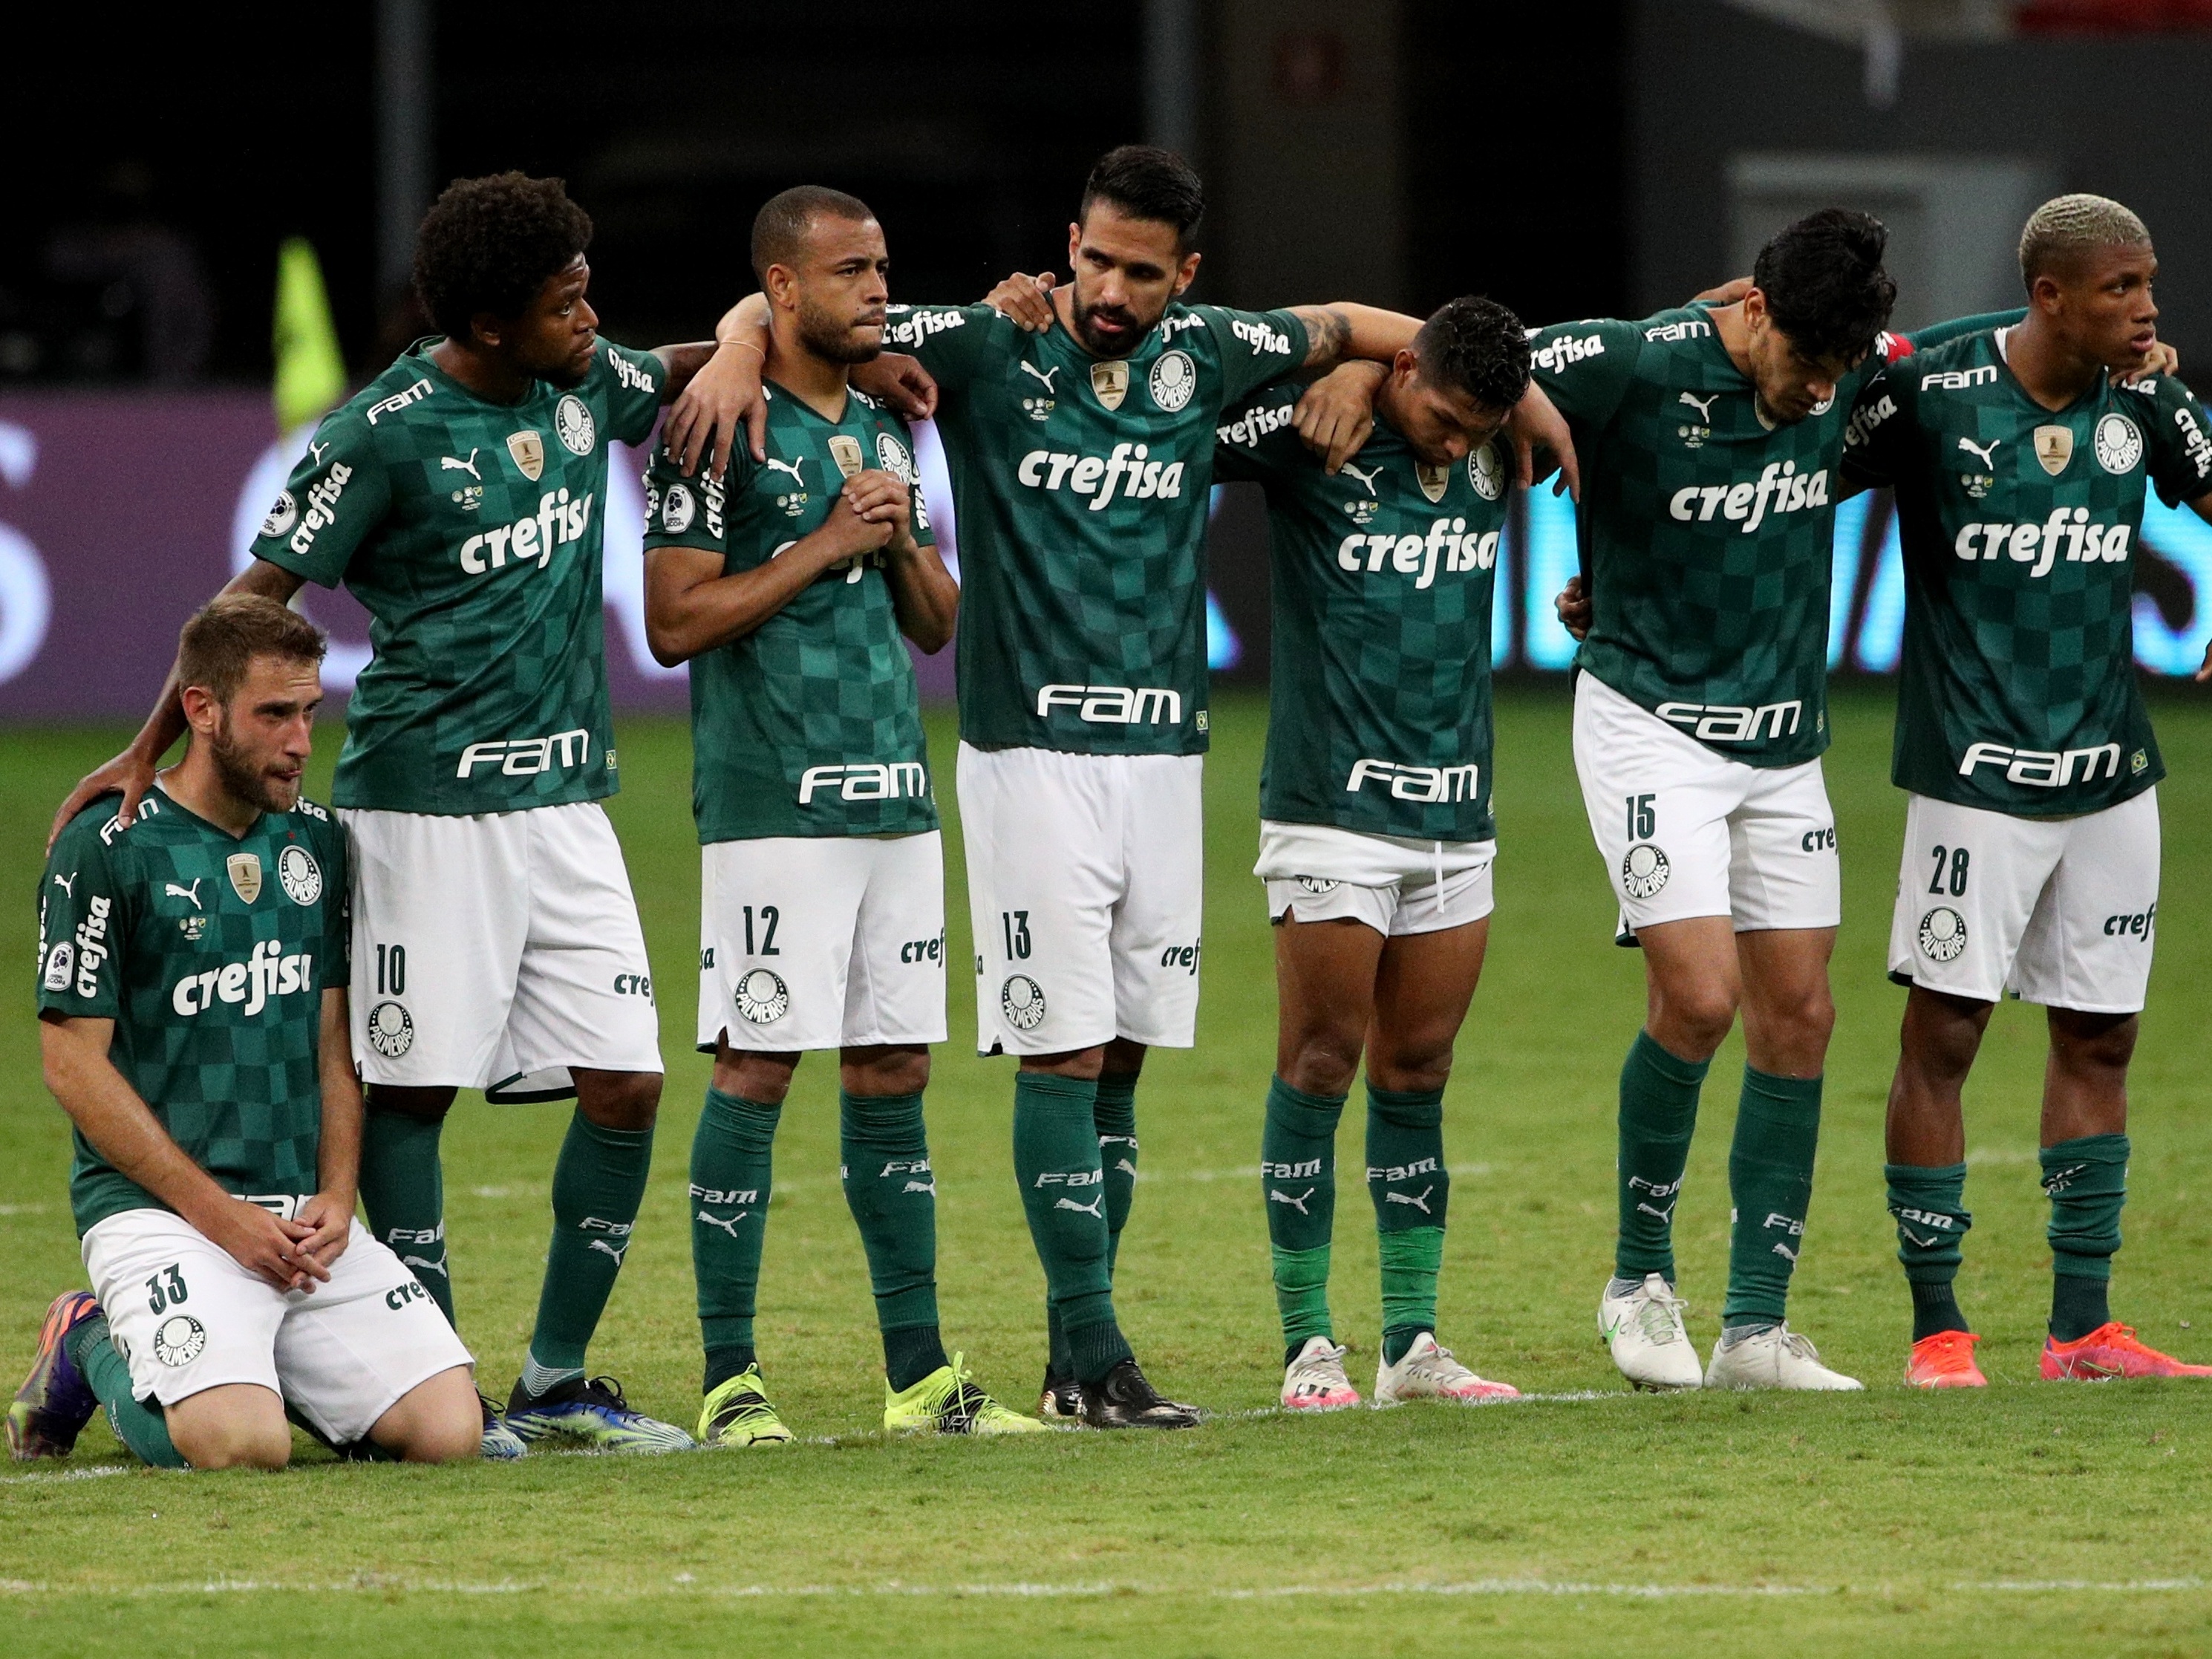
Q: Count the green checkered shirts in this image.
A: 7